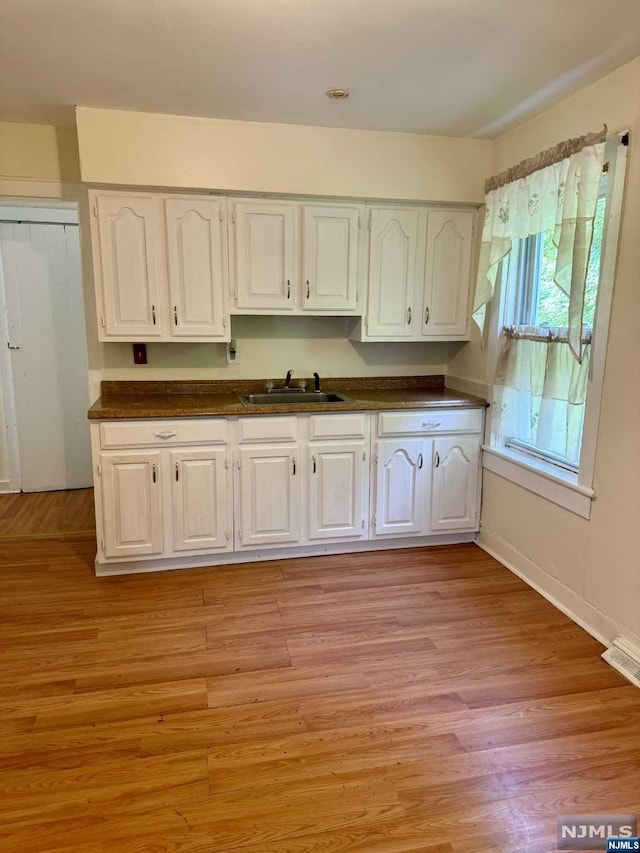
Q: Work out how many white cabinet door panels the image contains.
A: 12